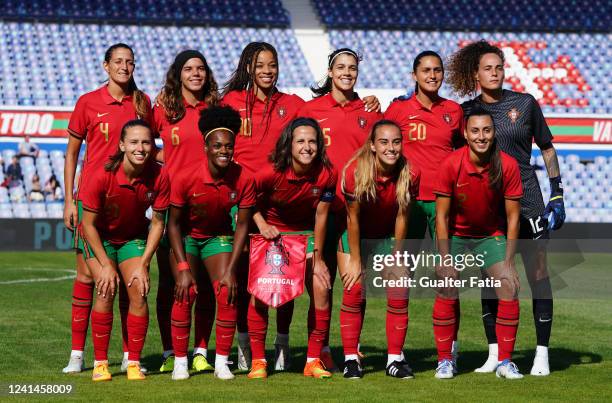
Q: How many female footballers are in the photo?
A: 11